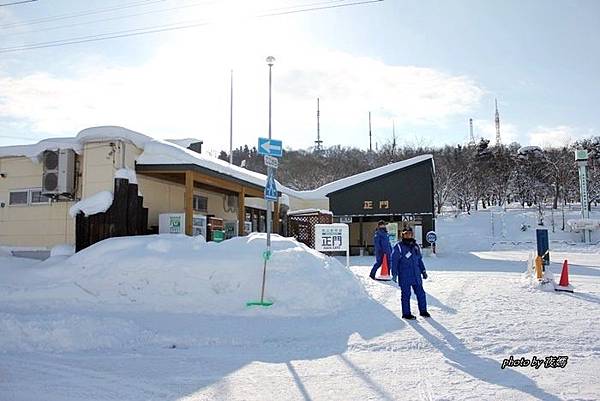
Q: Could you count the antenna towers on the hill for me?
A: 5